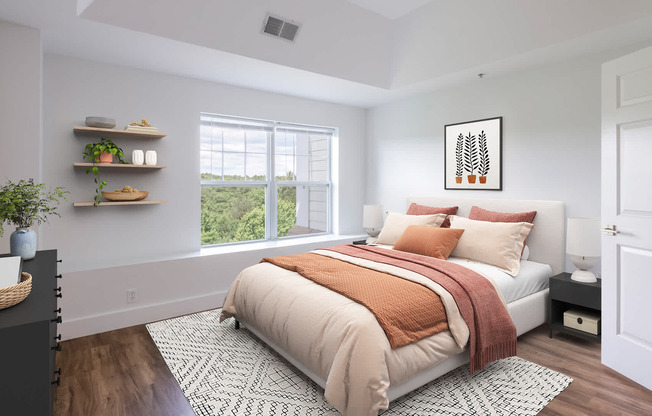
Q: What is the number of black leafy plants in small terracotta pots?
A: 3